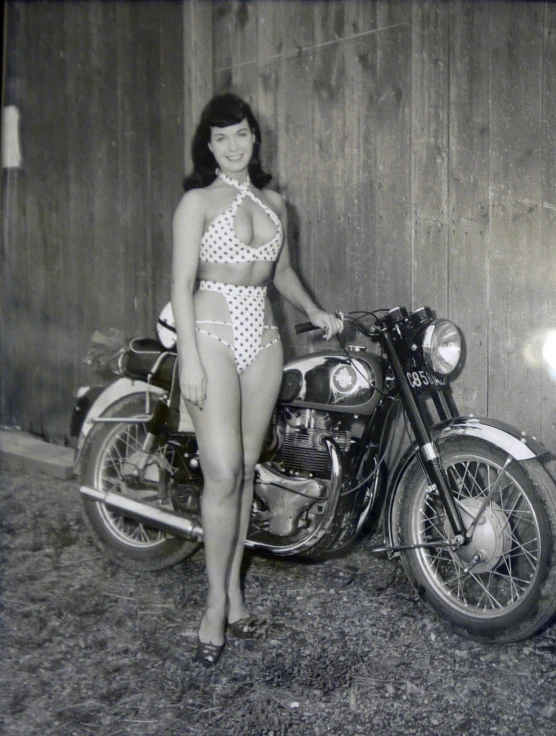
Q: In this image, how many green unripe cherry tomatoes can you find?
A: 0